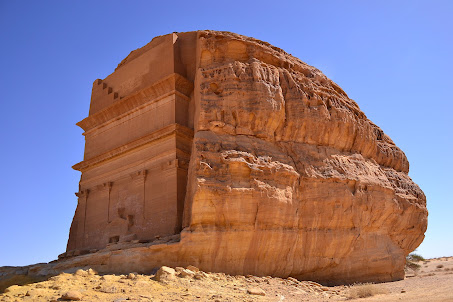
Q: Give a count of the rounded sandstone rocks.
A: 1